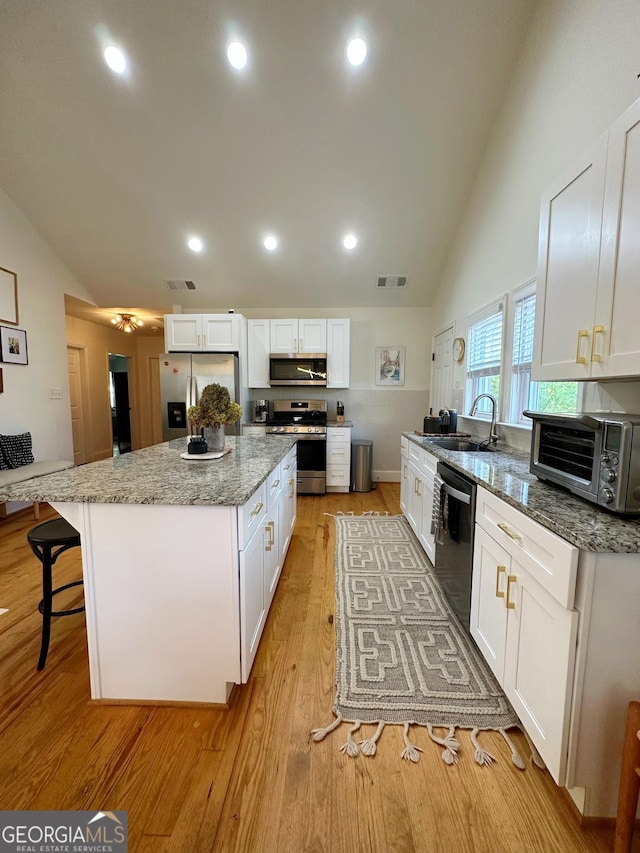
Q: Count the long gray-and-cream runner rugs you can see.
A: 1